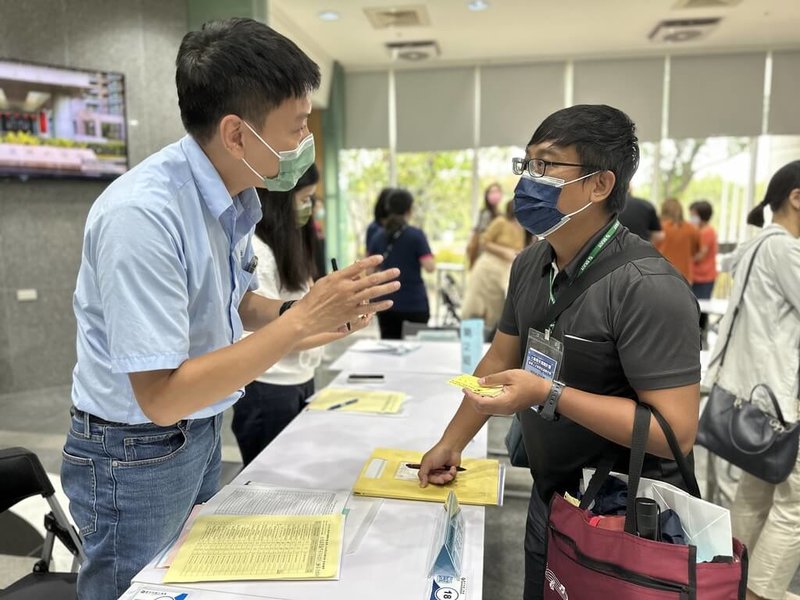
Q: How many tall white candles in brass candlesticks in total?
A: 0